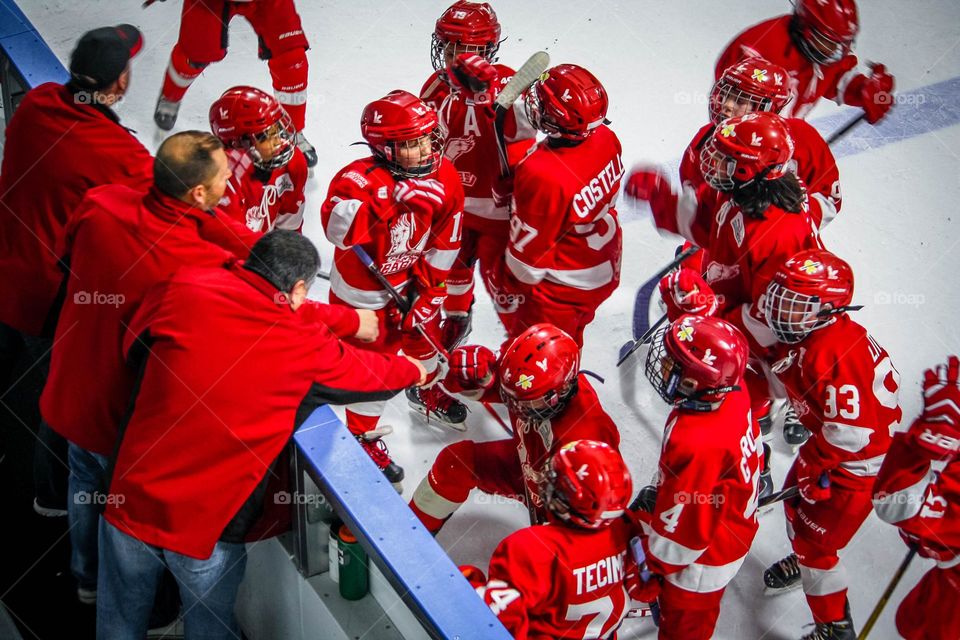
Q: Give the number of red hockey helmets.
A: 11